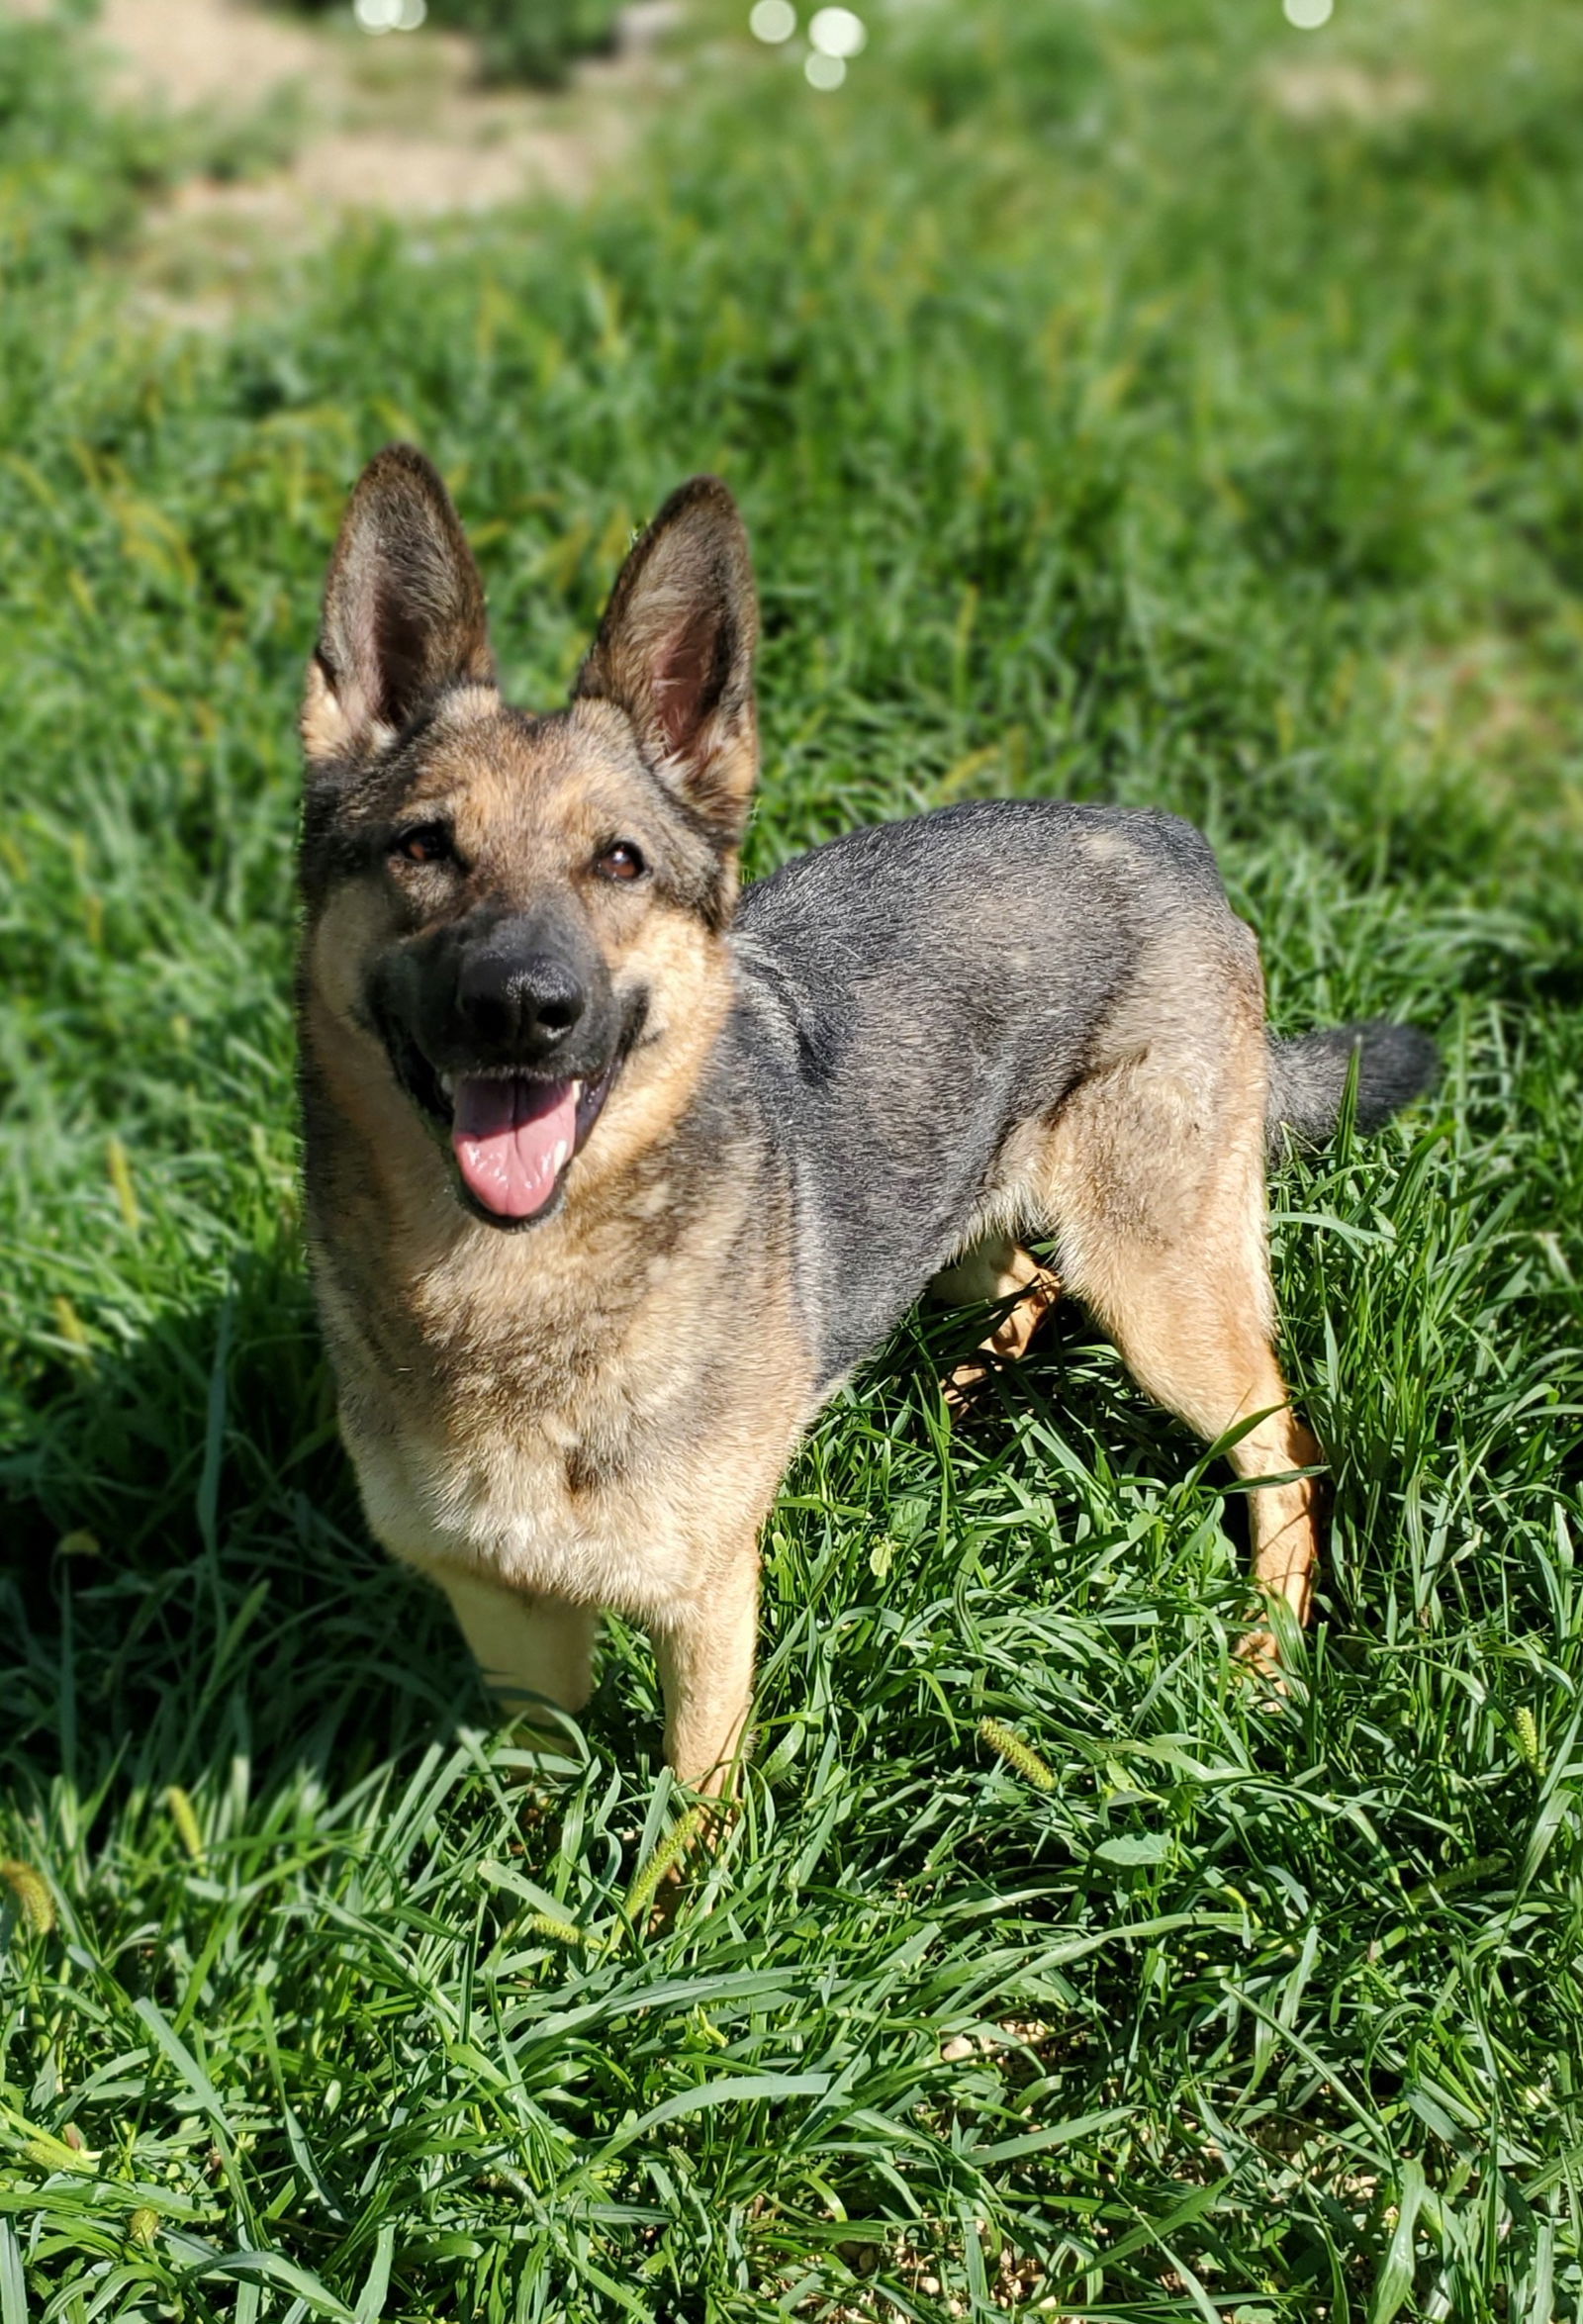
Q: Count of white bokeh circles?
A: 6